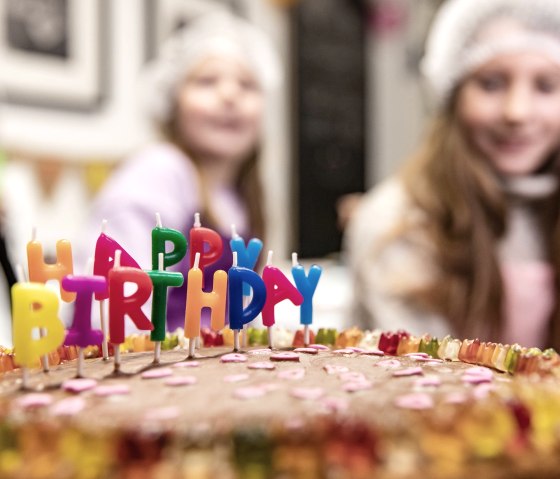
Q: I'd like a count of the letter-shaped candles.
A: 13